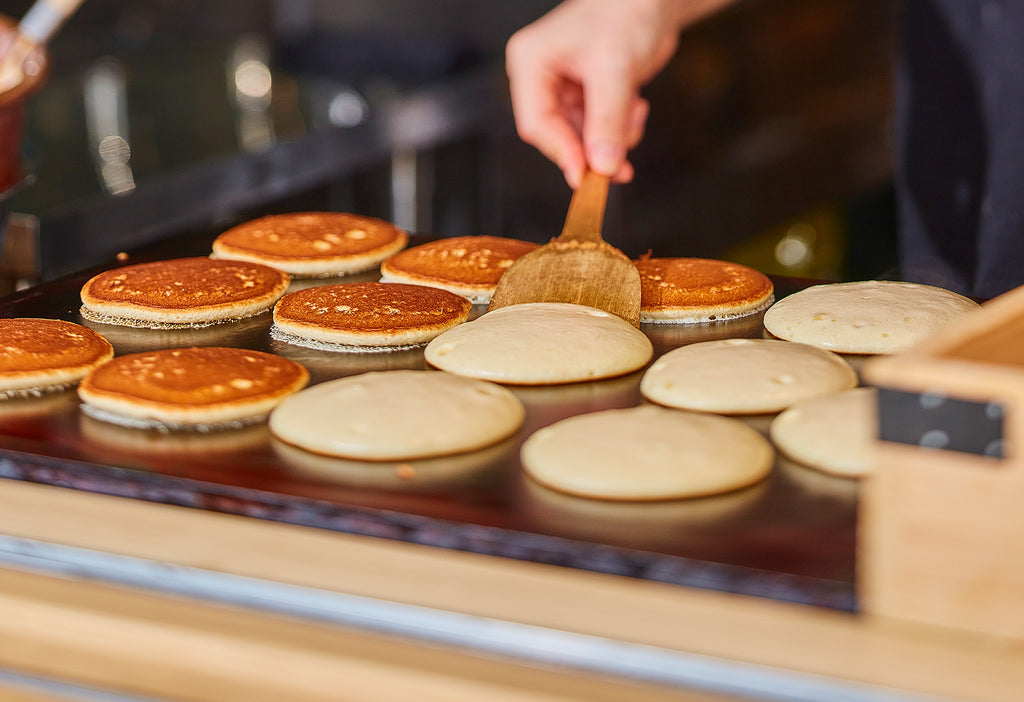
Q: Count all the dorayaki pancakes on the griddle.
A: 13